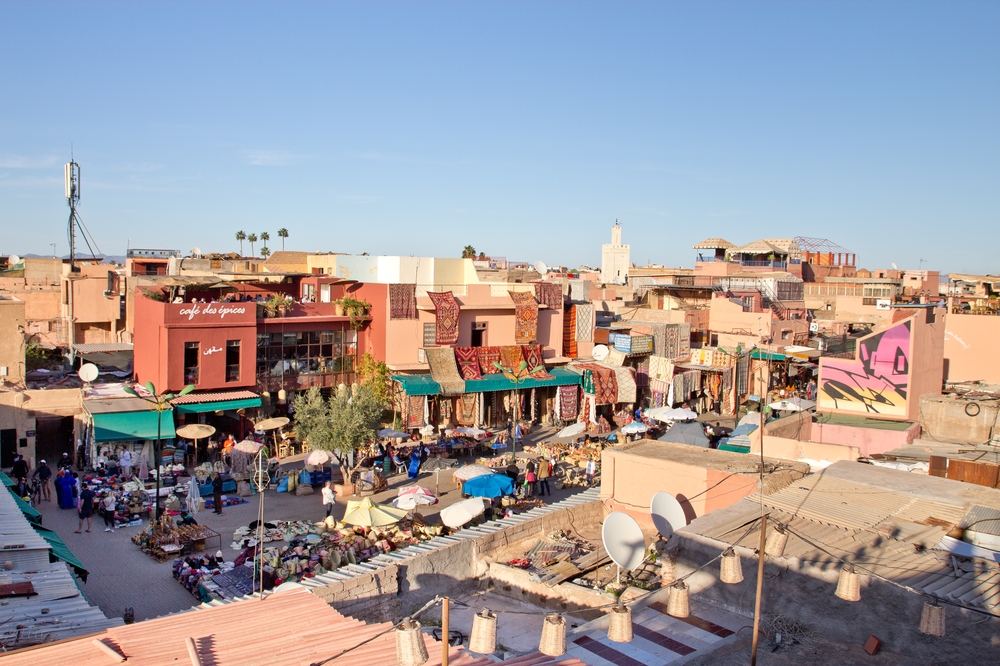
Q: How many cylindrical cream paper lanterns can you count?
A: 9